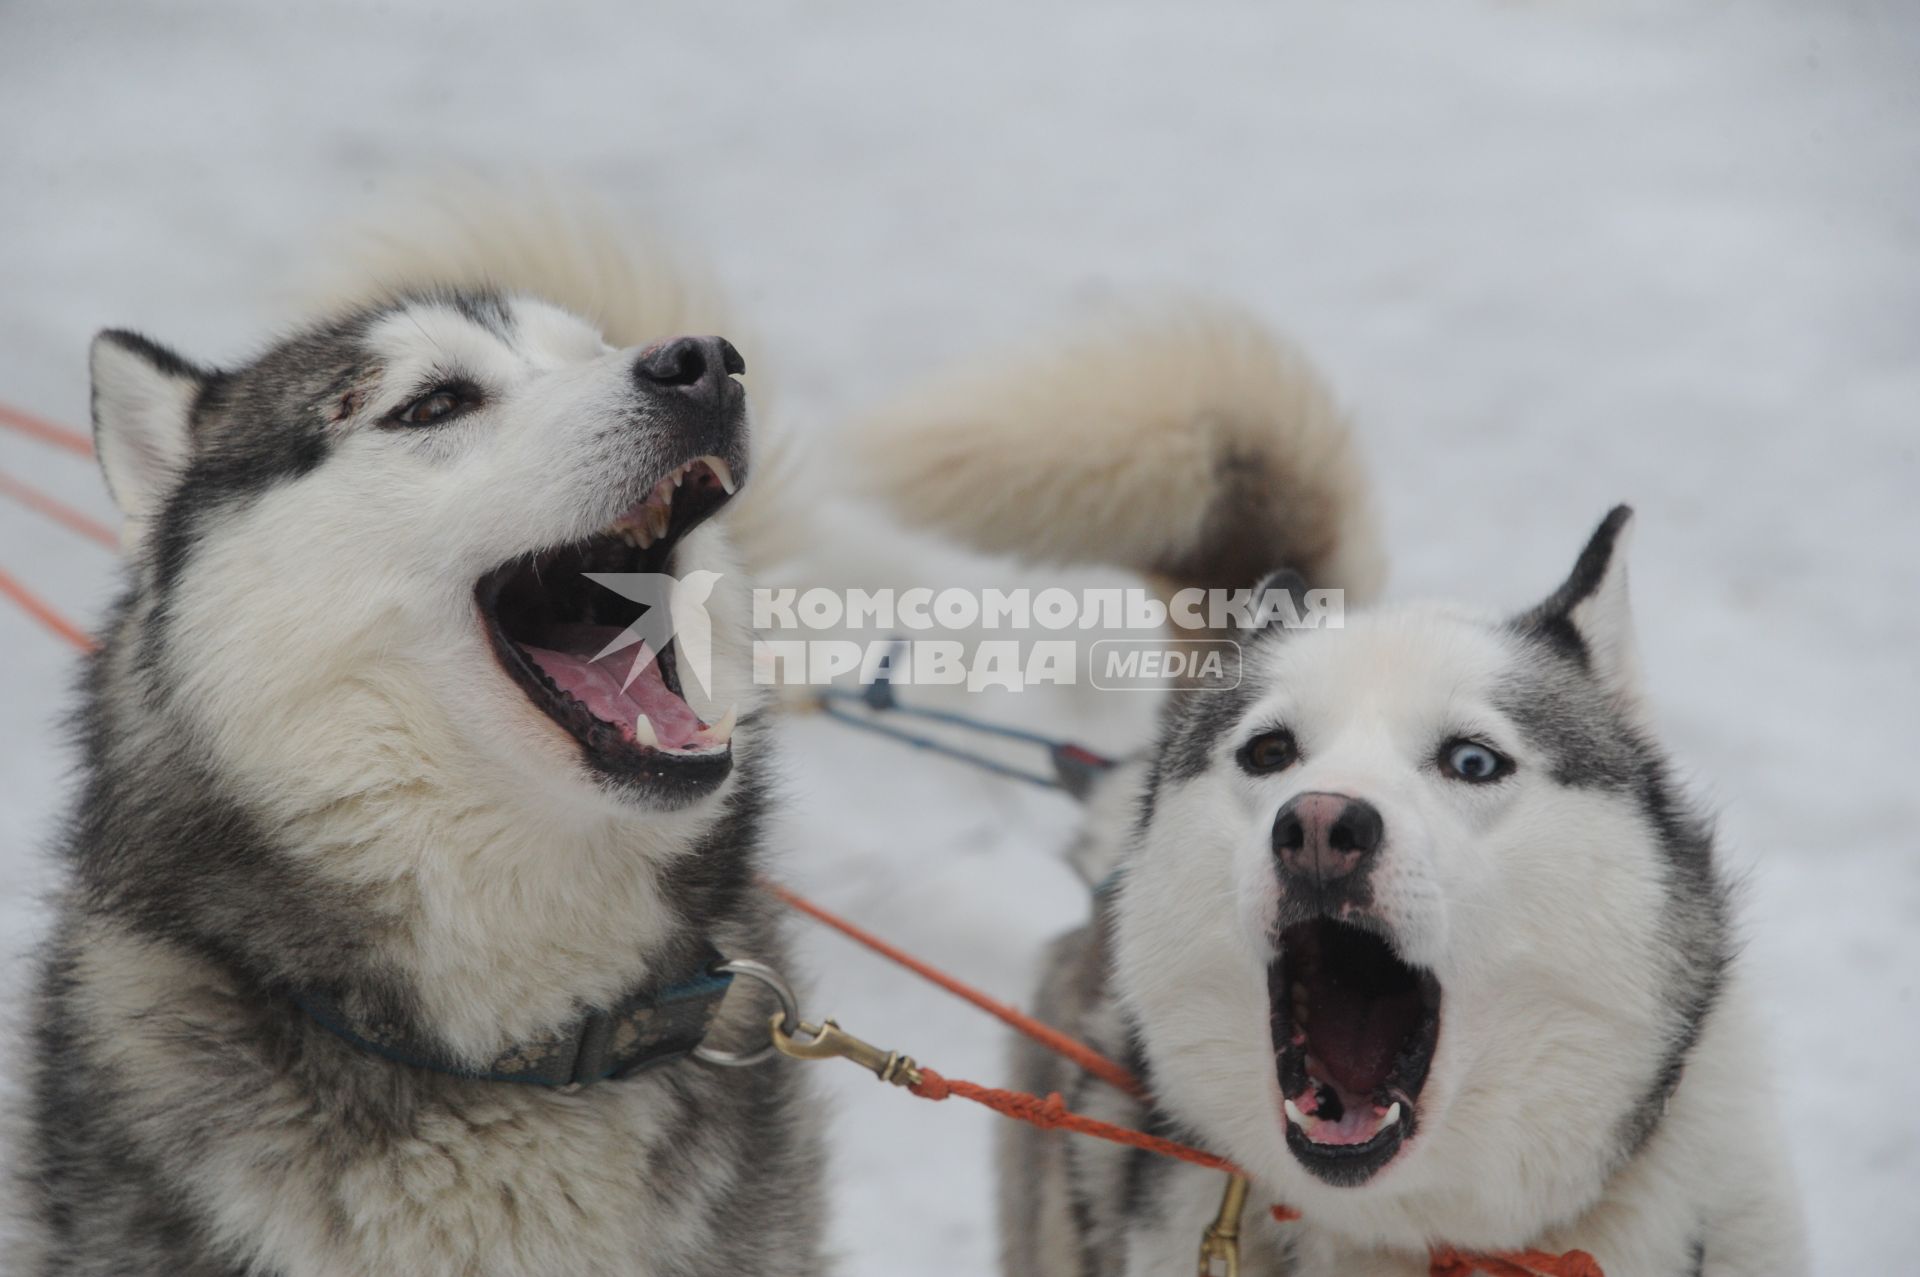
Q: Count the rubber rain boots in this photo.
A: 0